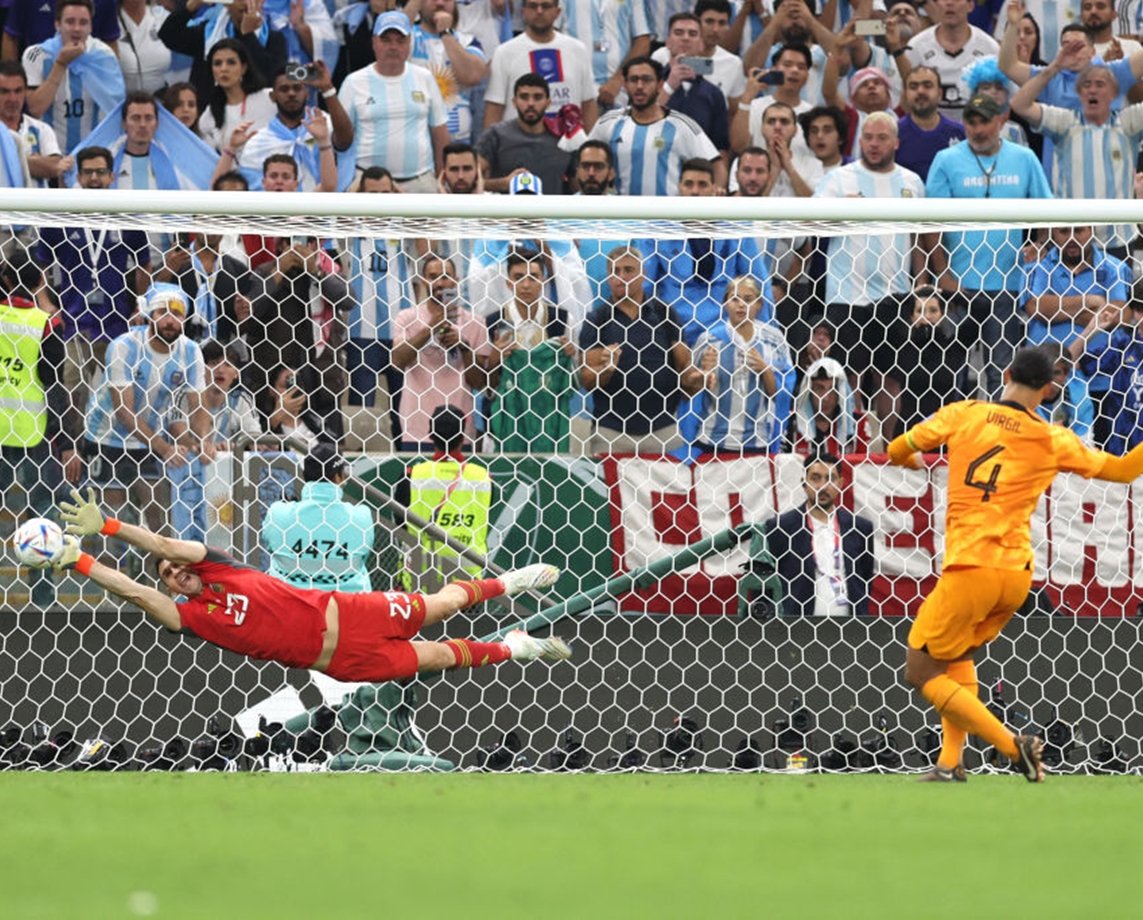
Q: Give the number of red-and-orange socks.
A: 2